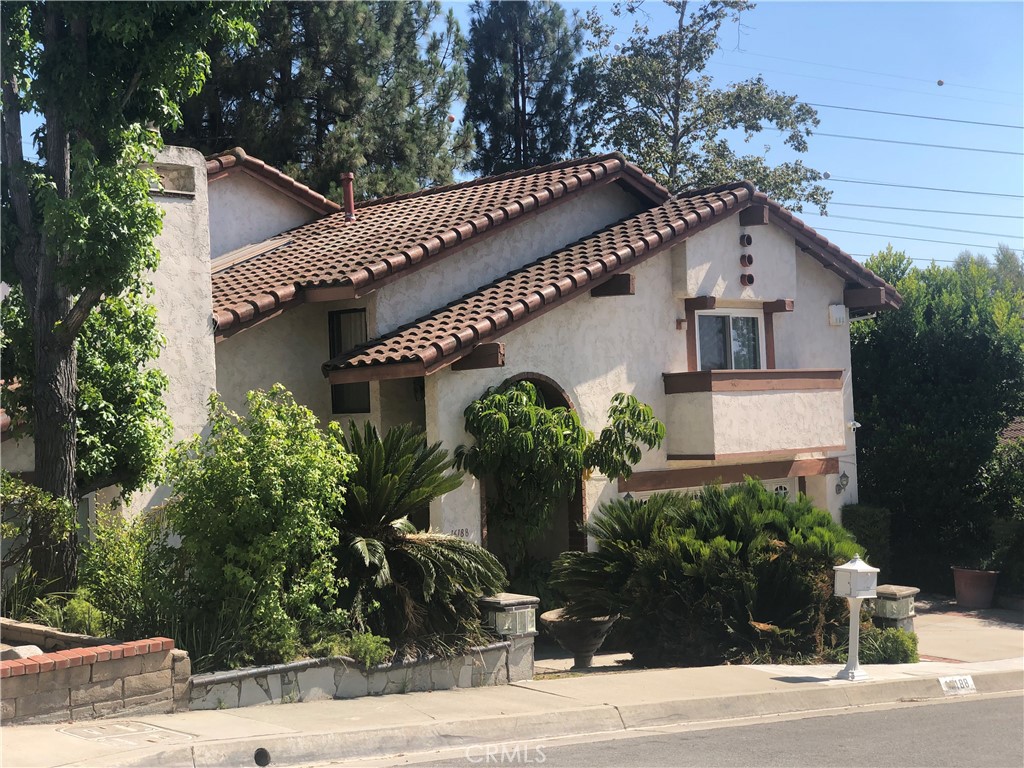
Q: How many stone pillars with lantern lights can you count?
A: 2